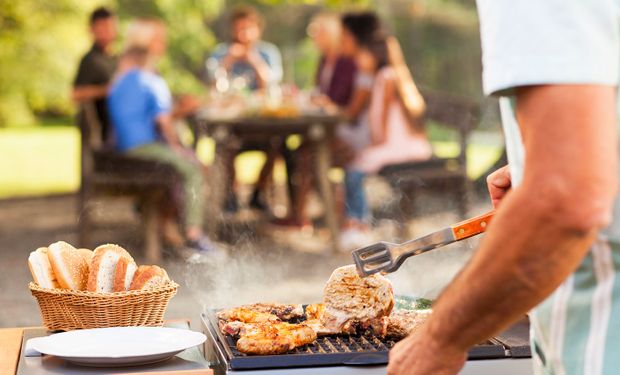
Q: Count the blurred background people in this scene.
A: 7